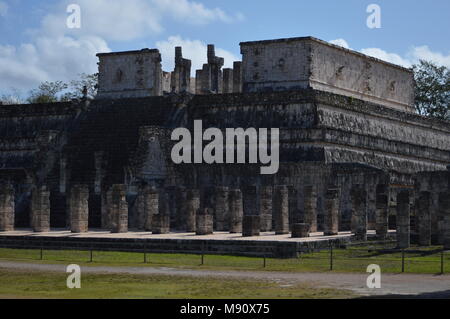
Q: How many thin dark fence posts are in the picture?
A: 8